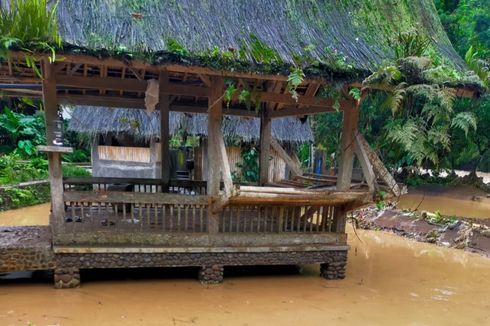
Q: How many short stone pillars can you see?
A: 3